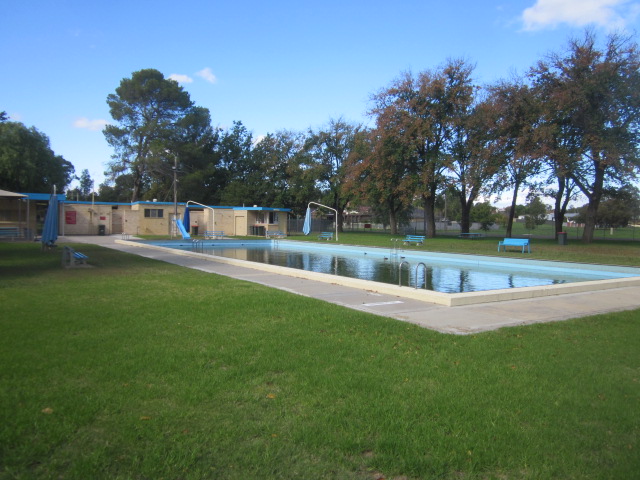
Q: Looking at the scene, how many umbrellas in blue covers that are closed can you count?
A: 3